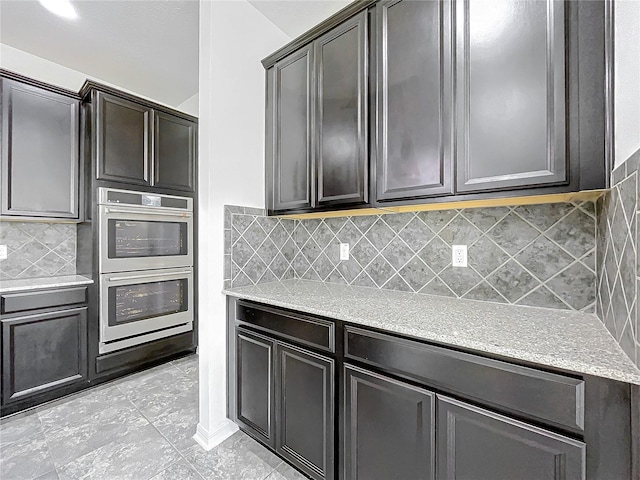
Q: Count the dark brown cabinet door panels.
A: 12